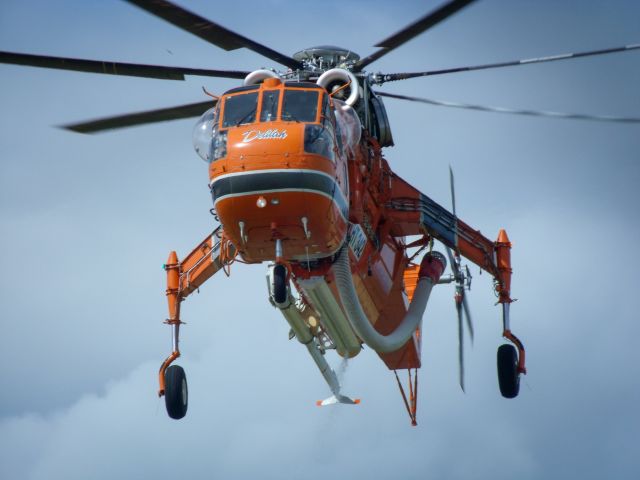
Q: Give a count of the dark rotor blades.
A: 6